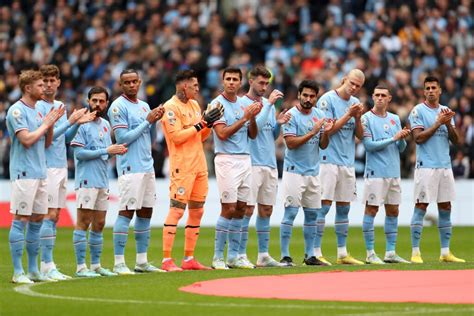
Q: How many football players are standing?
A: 11